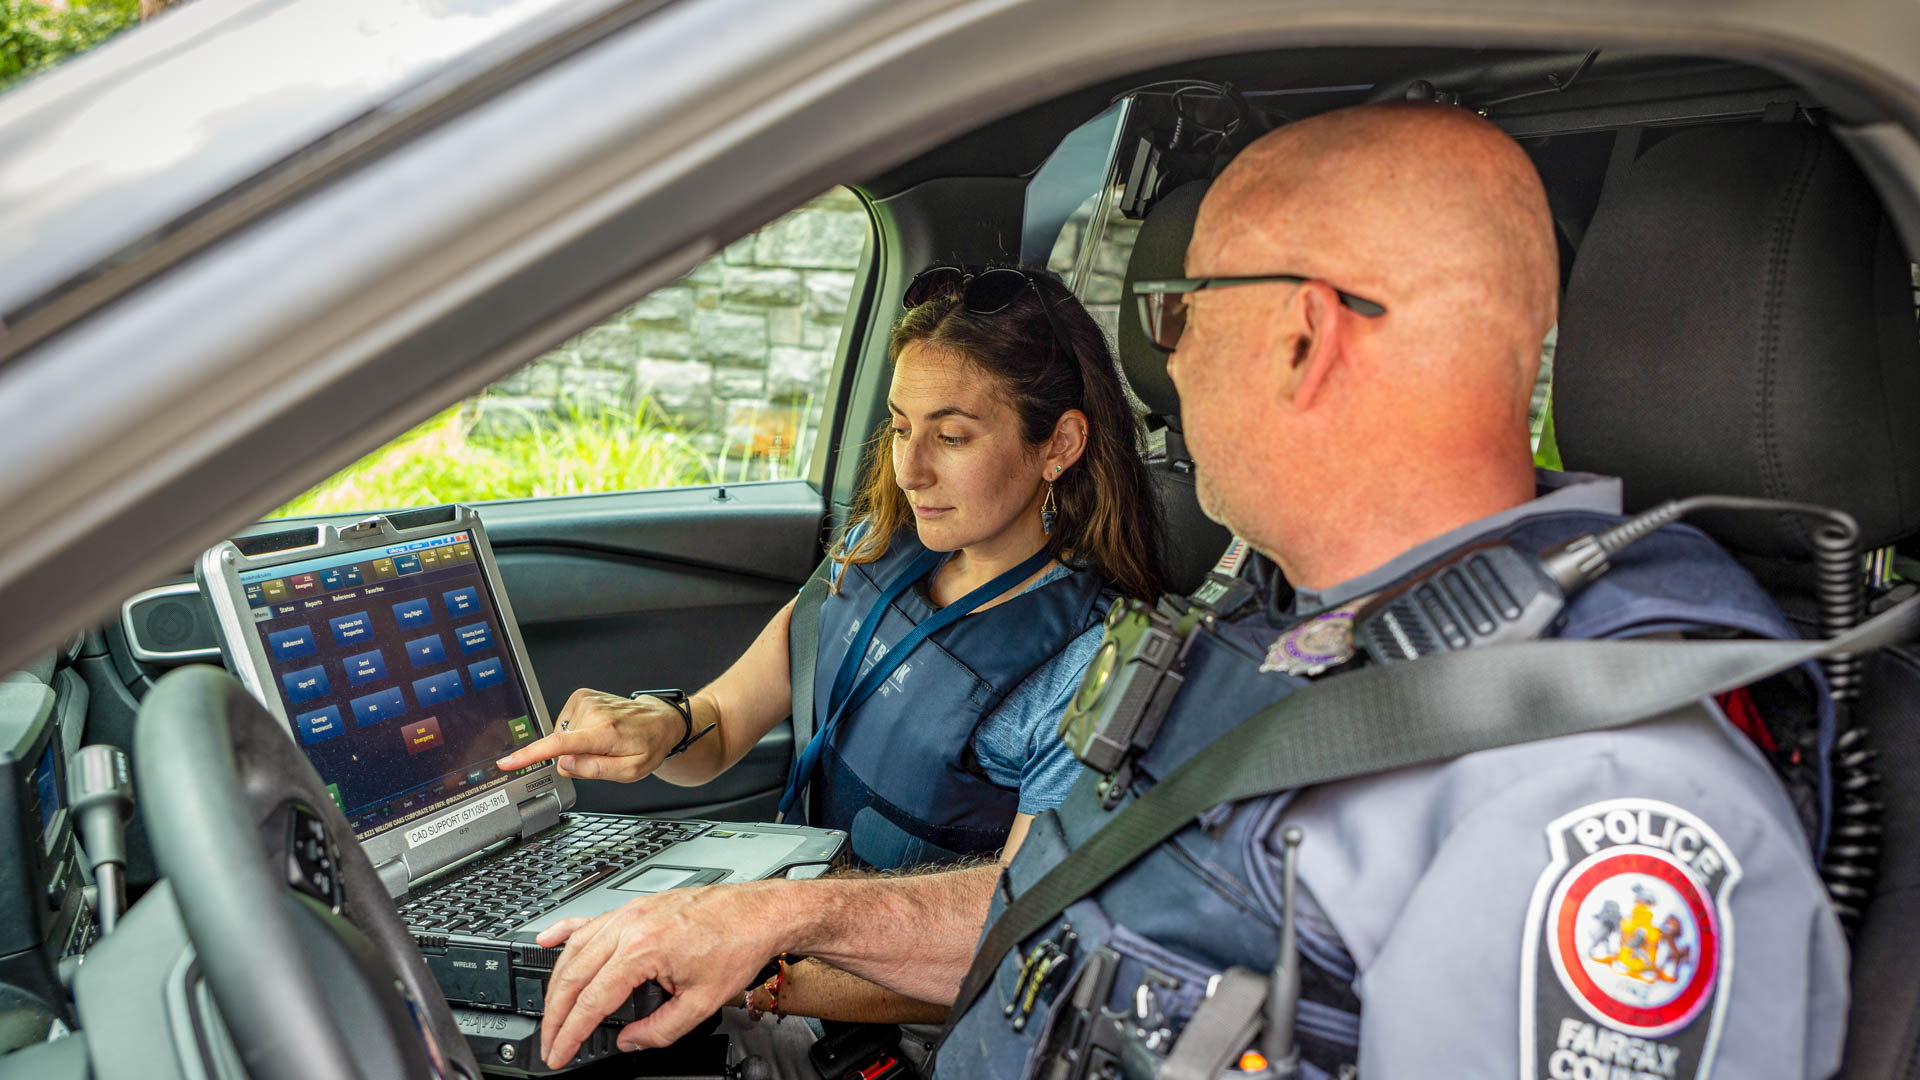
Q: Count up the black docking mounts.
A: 1